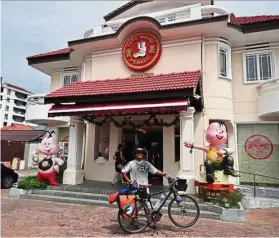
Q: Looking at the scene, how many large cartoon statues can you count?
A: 2